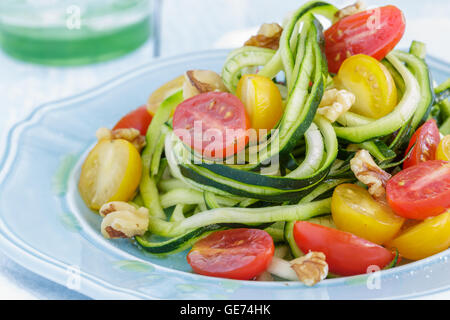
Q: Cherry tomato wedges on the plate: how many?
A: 14